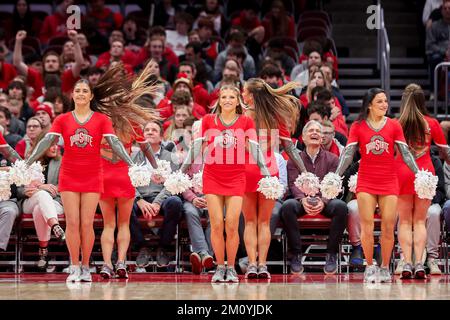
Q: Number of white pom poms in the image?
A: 12